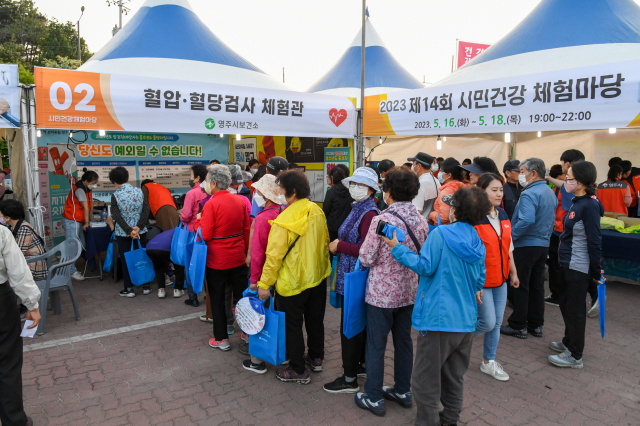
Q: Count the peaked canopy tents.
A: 3